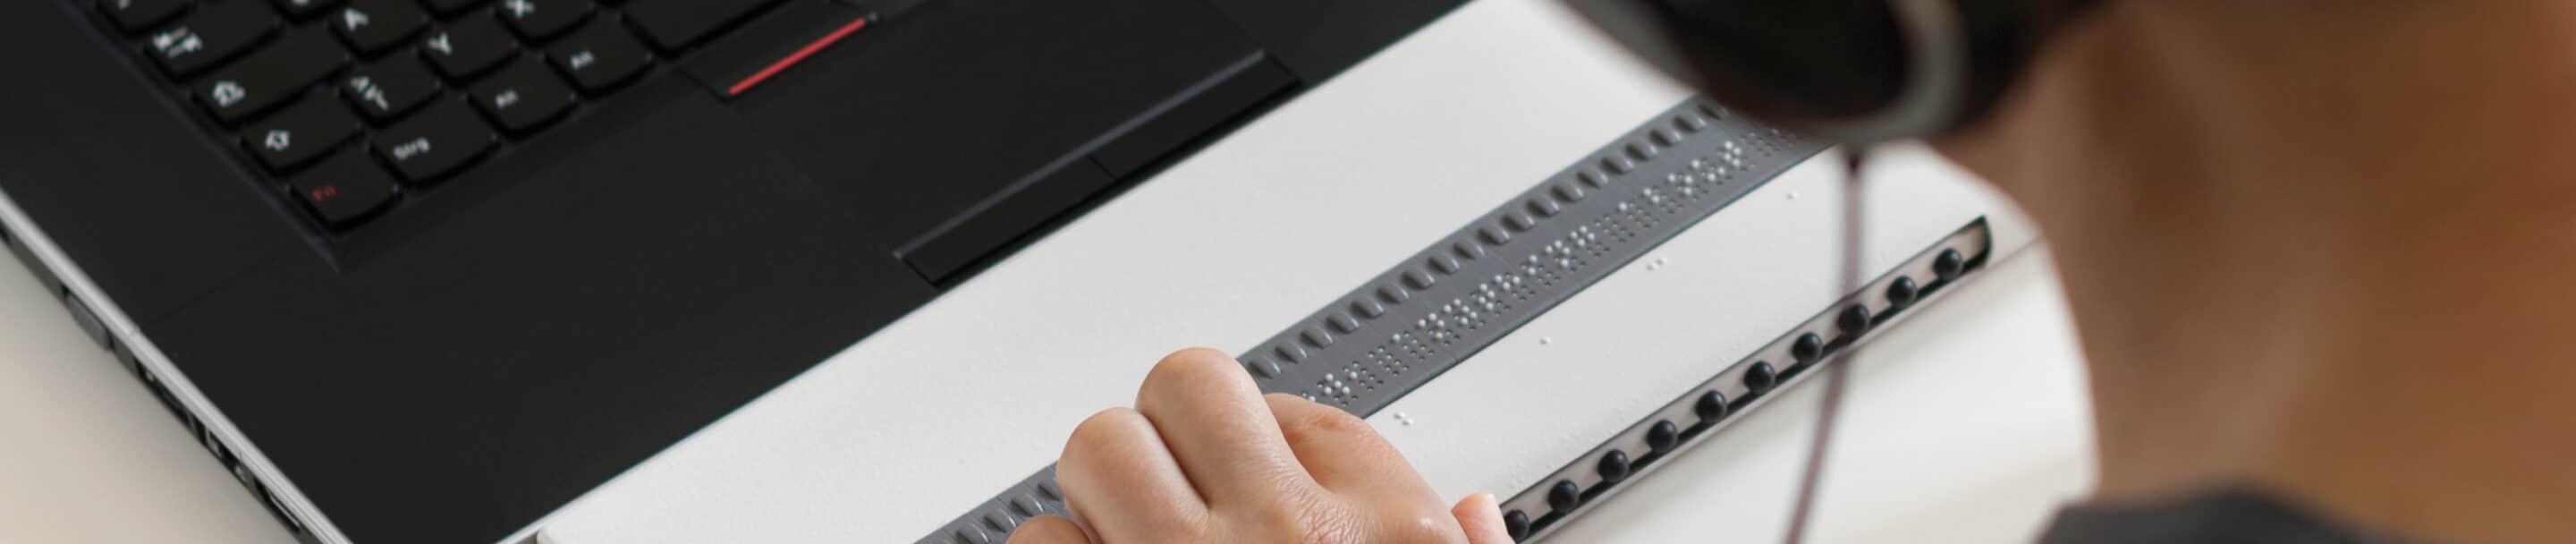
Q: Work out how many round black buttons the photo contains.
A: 10